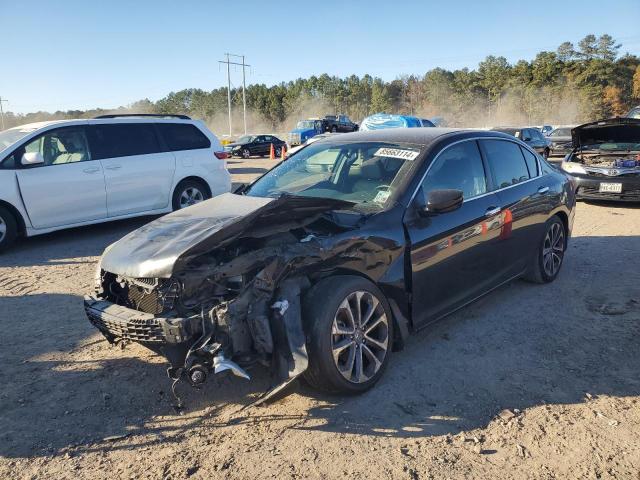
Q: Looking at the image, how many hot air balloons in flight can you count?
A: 0